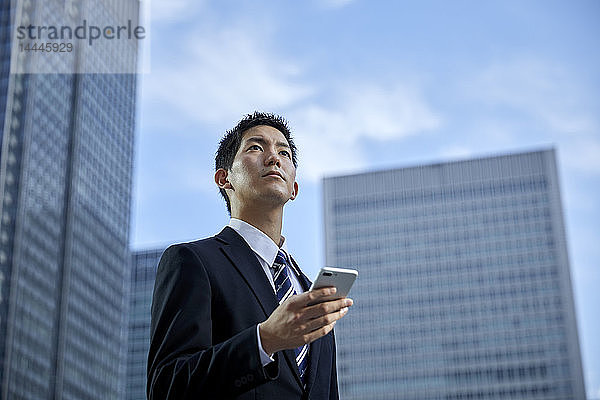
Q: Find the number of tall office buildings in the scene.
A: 3